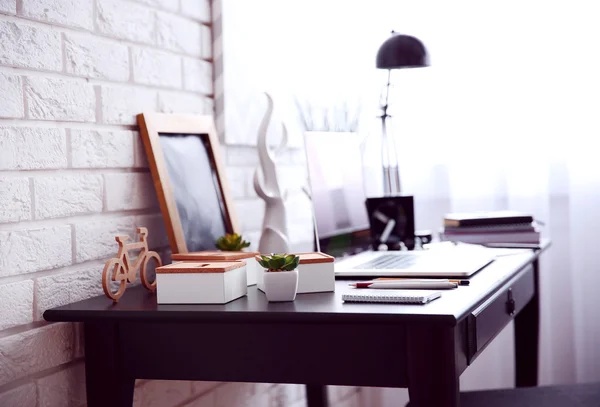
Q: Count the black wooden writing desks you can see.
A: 1